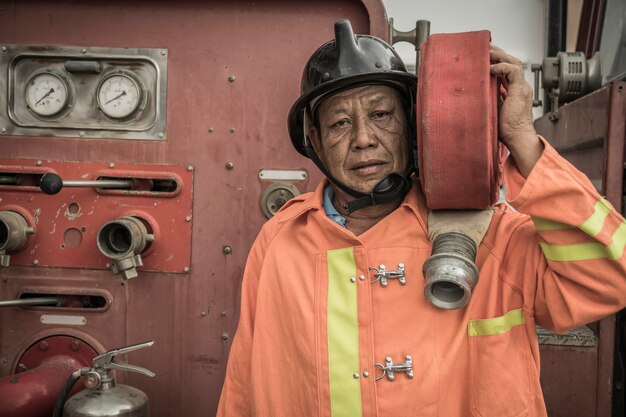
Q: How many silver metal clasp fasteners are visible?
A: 2